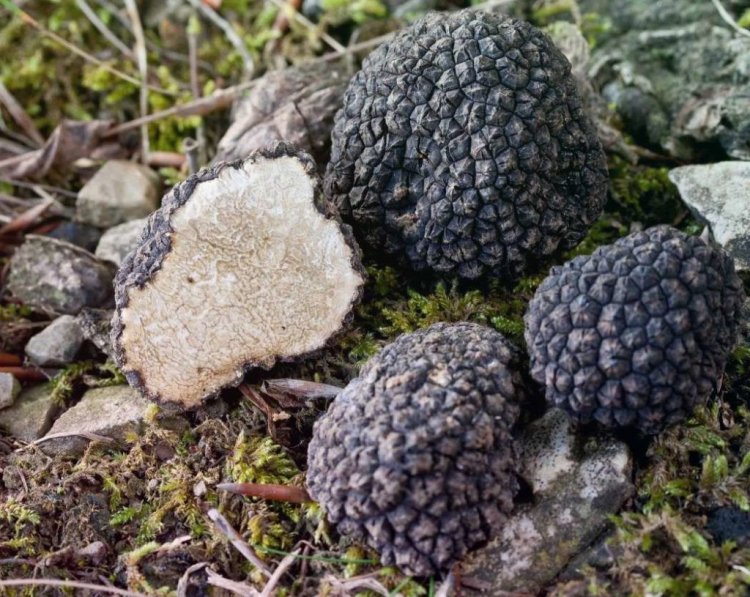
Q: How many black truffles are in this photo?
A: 4